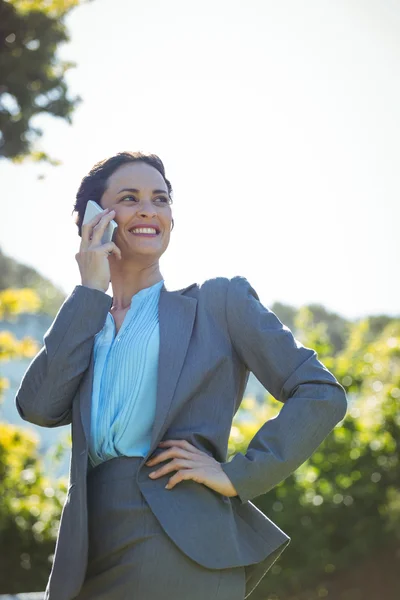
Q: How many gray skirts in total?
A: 1